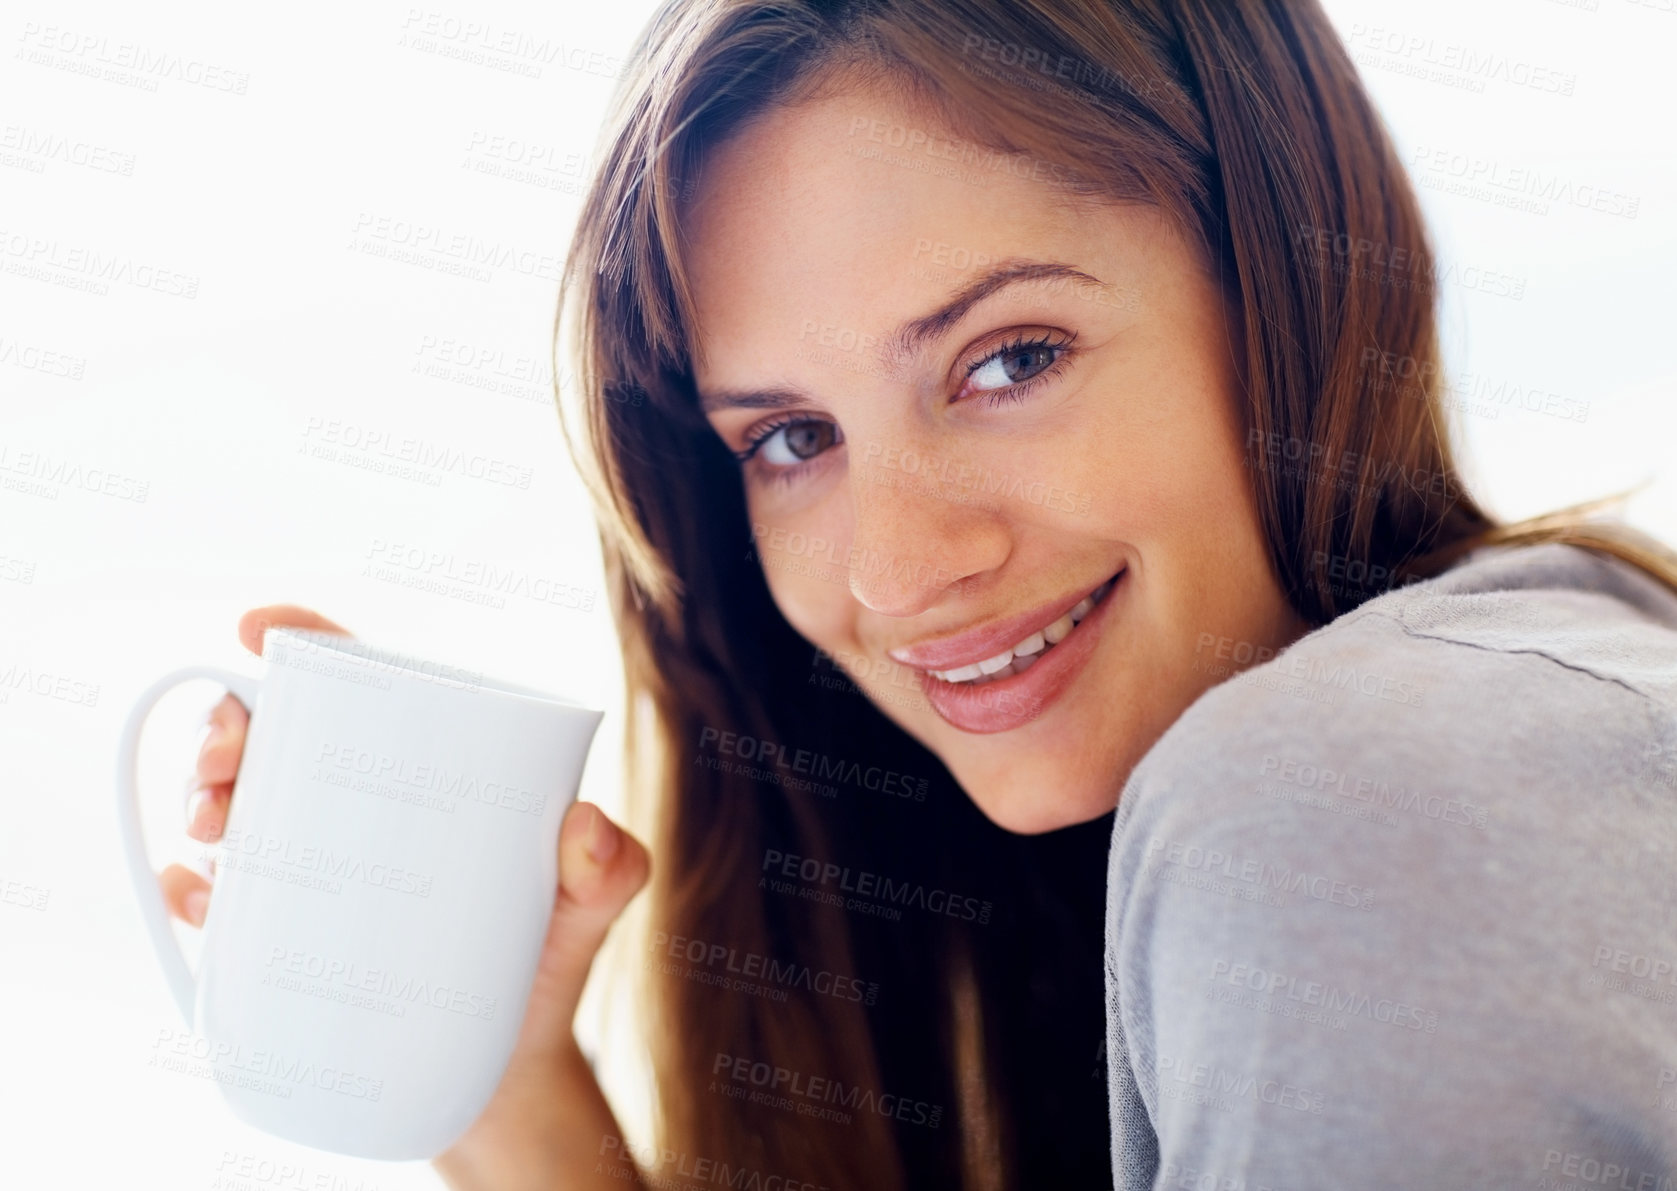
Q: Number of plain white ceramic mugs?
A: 1